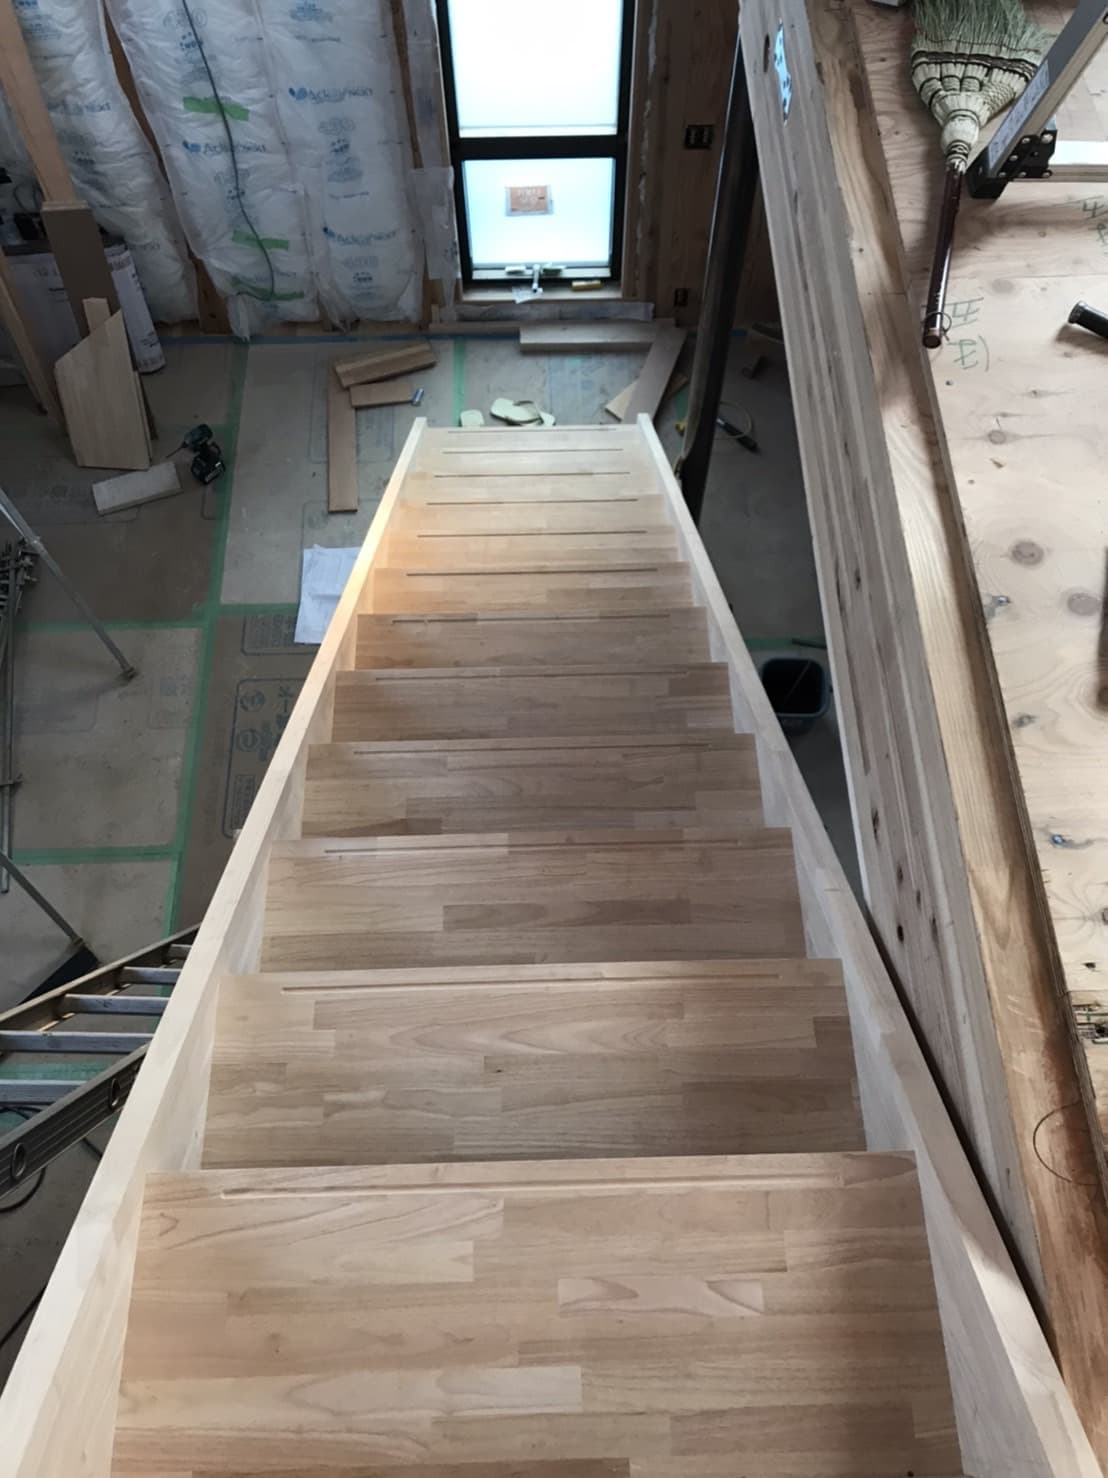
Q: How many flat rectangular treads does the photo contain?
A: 12